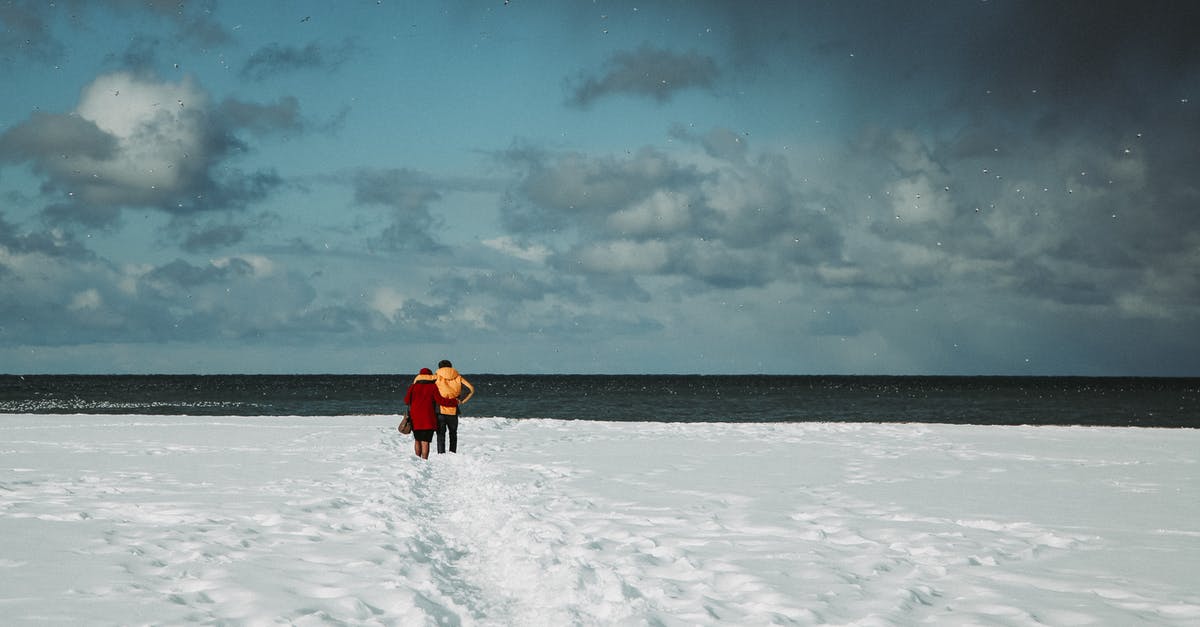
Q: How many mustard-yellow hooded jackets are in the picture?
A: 1